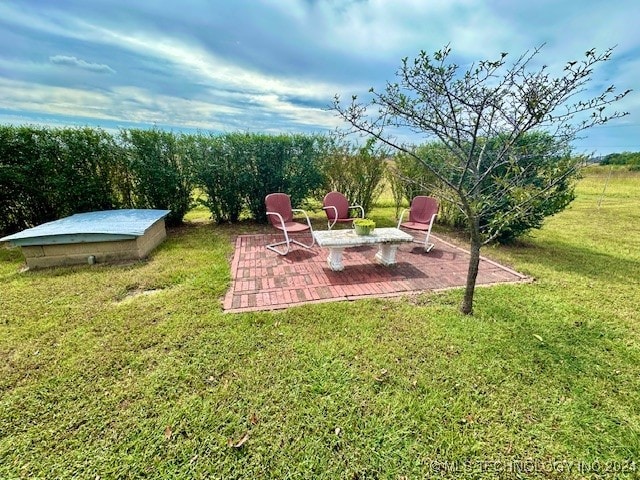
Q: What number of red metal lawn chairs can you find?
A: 3